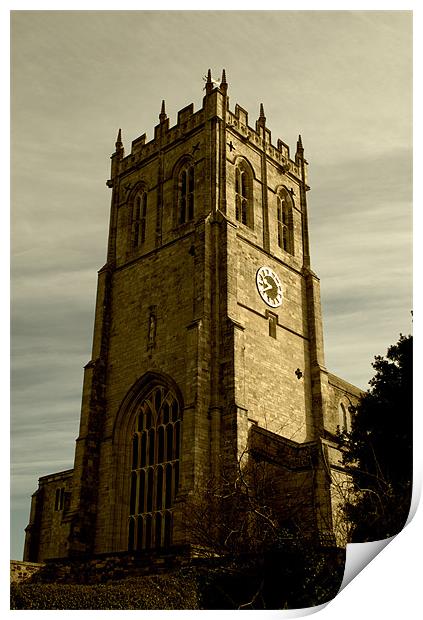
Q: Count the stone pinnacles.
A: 6